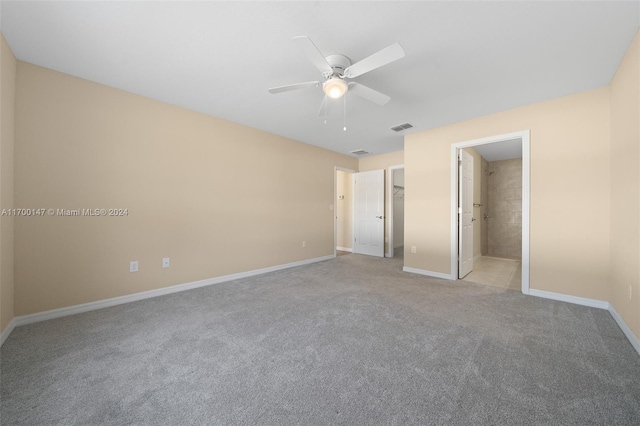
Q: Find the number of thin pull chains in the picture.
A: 2